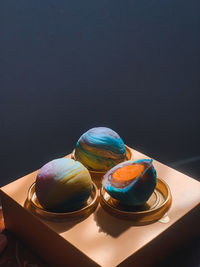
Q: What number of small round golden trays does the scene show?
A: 3